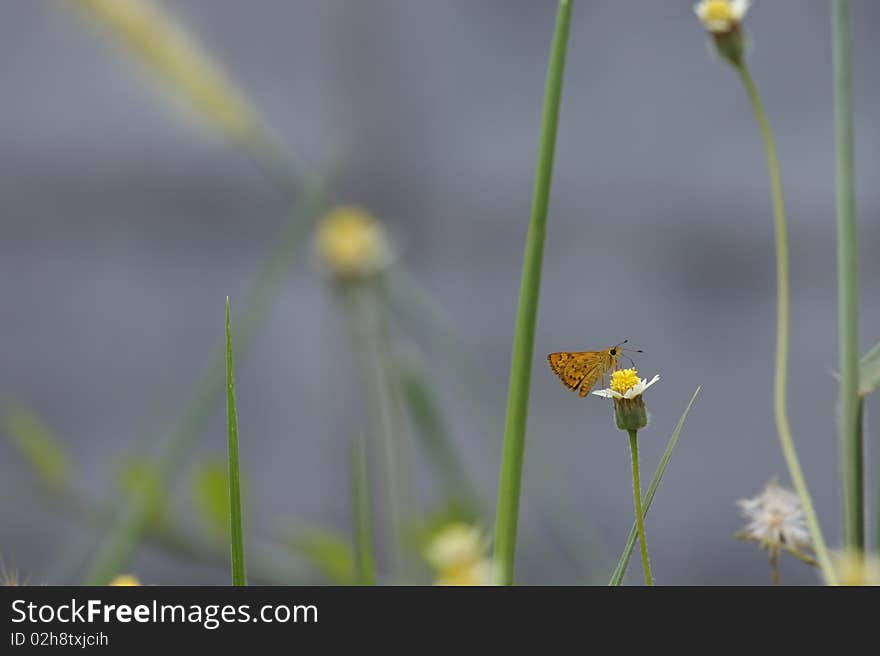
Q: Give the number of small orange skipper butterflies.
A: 1